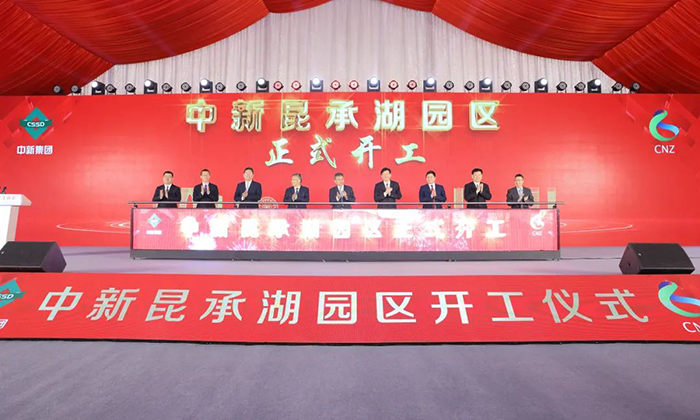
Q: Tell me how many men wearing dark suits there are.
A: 9